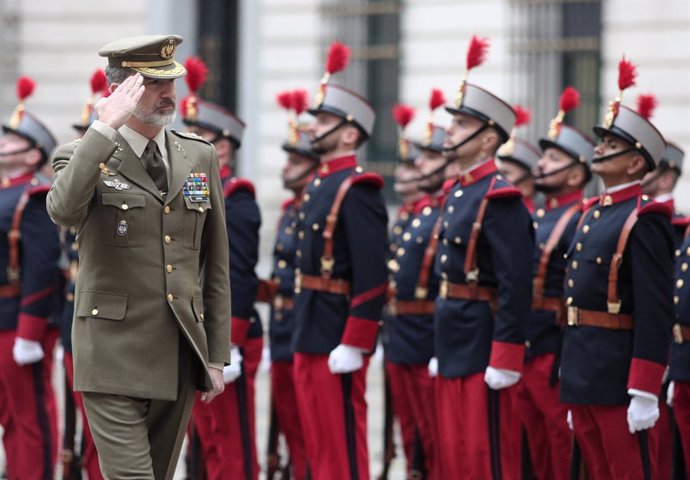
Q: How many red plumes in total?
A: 13